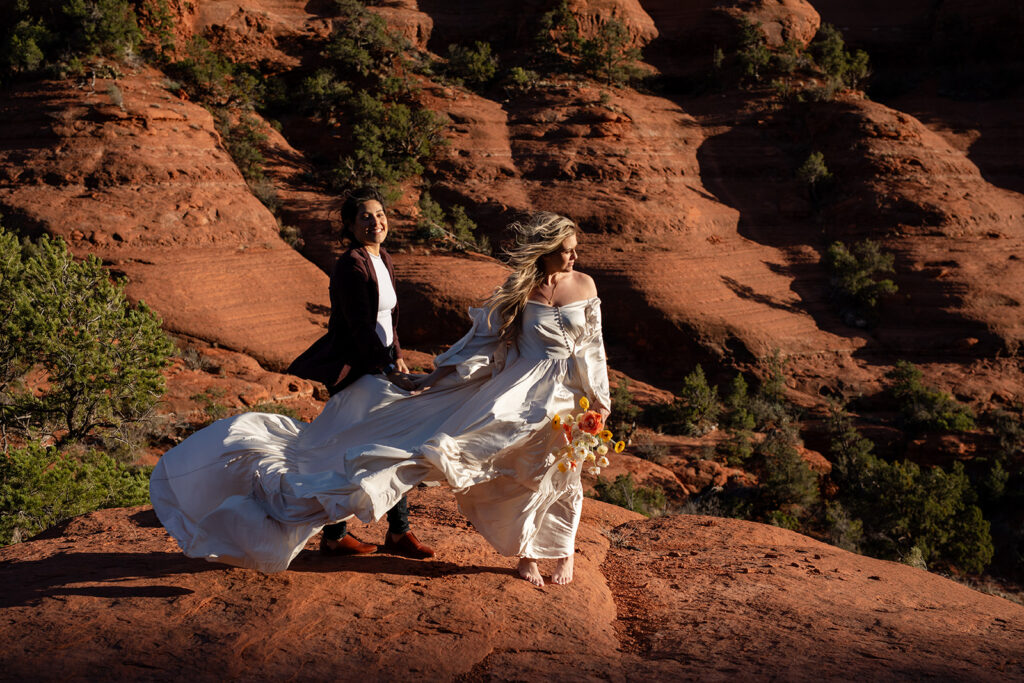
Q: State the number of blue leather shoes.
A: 0